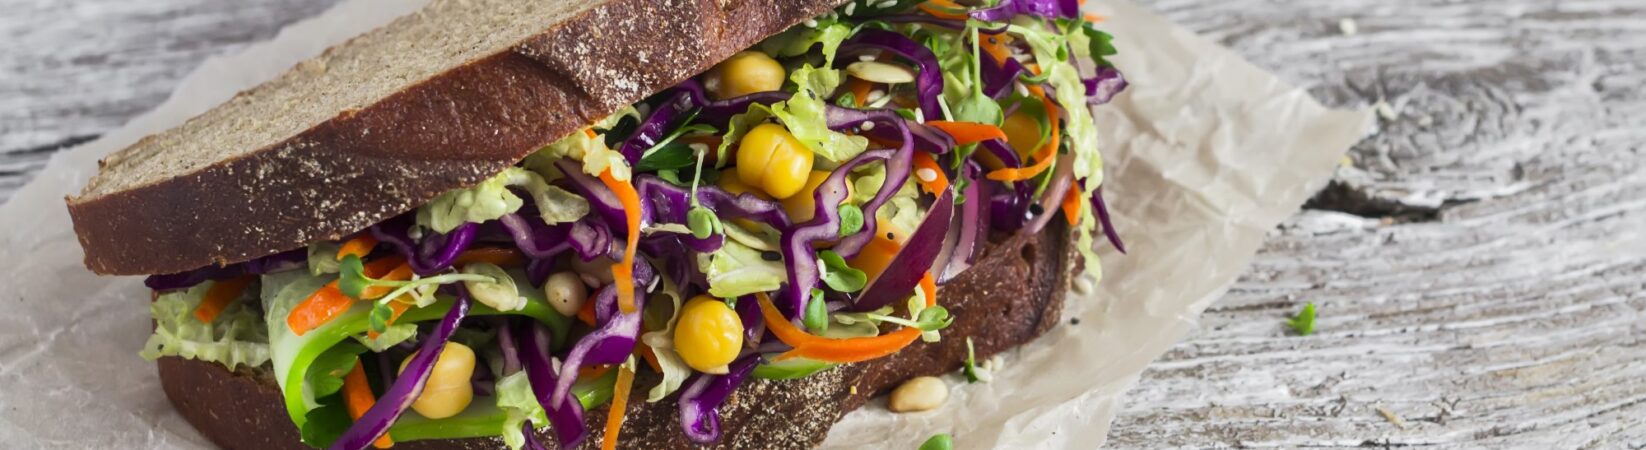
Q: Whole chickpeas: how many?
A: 4